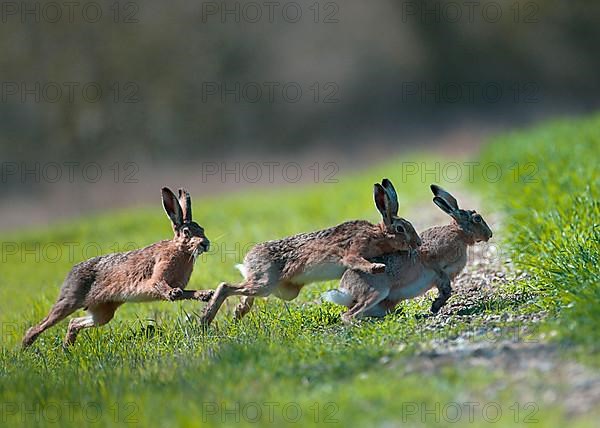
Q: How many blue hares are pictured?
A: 0